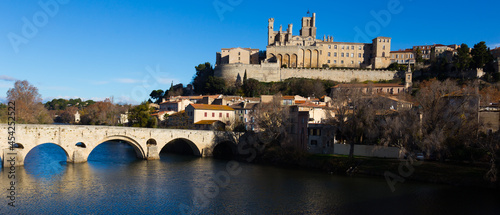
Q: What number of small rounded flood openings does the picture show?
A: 3